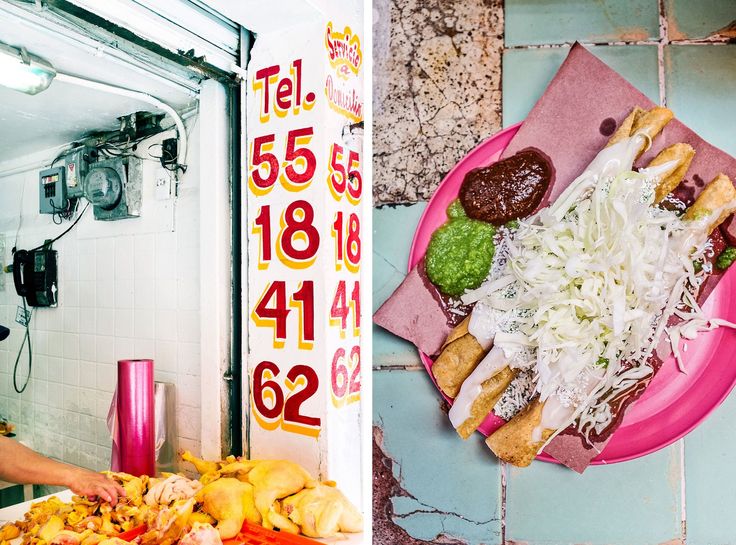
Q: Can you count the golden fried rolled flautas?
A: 3